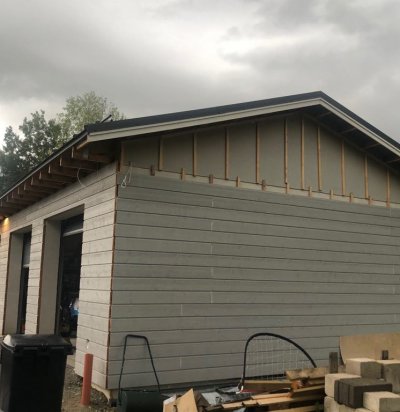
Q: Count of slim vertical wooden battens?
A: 11